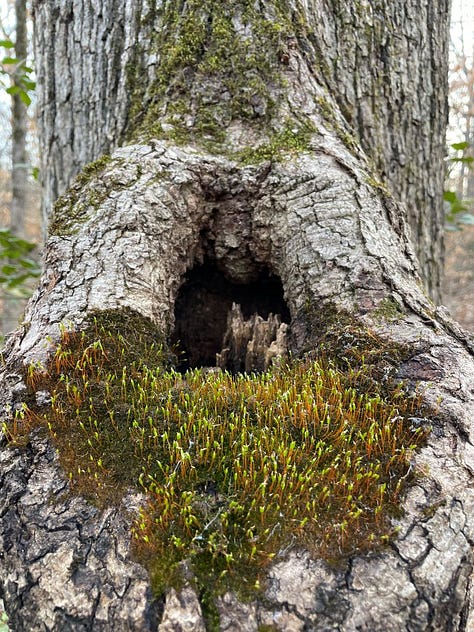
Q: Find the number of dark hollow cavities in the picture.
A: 1